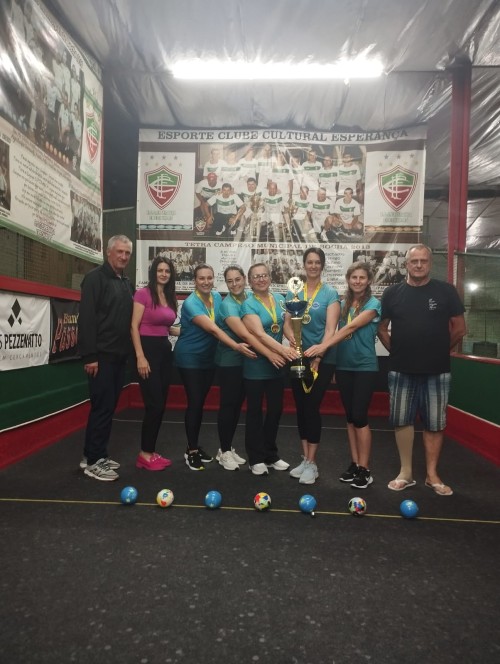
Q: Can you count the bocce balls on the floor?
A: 7